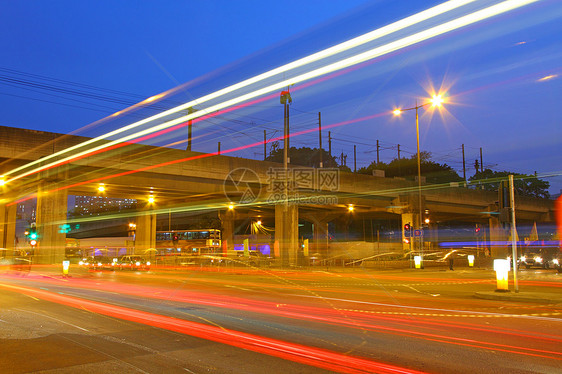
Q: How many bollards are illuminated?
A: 4